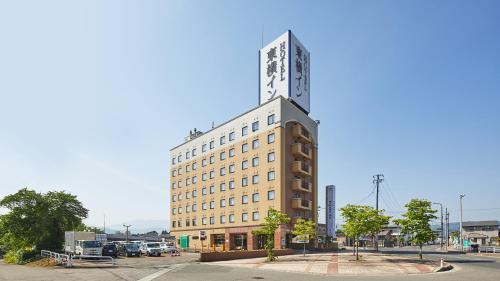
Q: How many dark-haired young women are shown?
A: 0